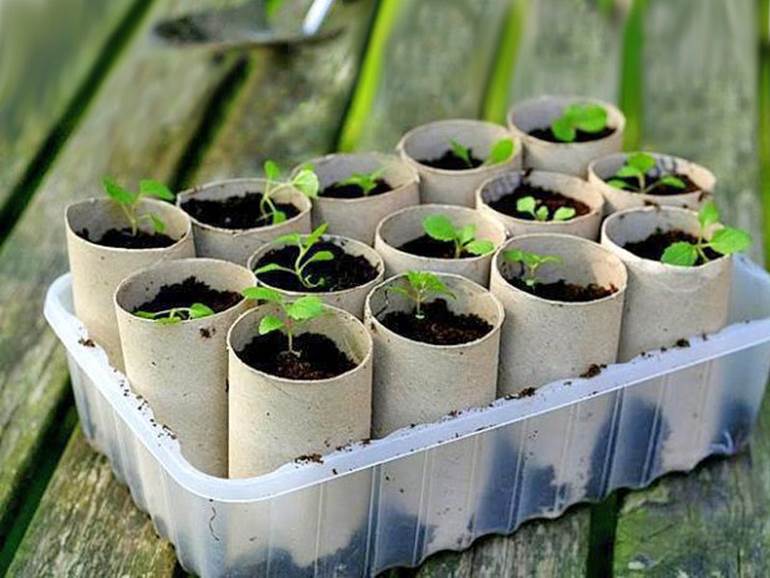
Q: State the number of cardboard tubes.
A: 14